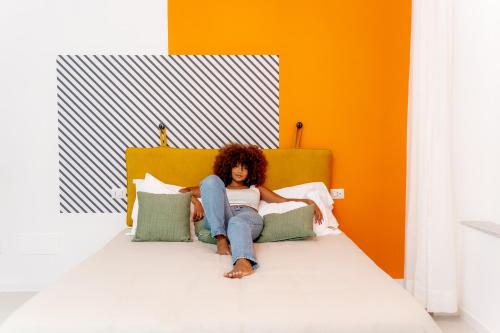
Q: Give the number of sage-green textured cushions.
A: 2